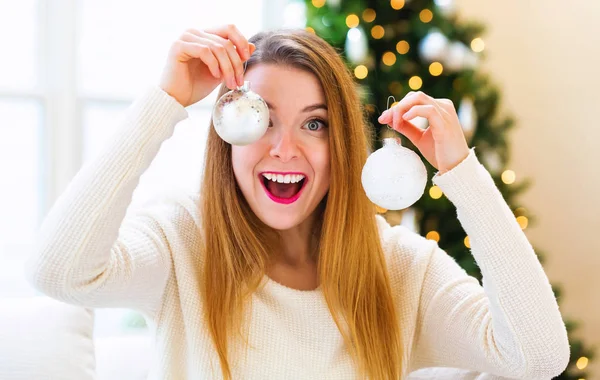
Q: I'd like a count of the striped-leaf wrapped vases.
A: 0